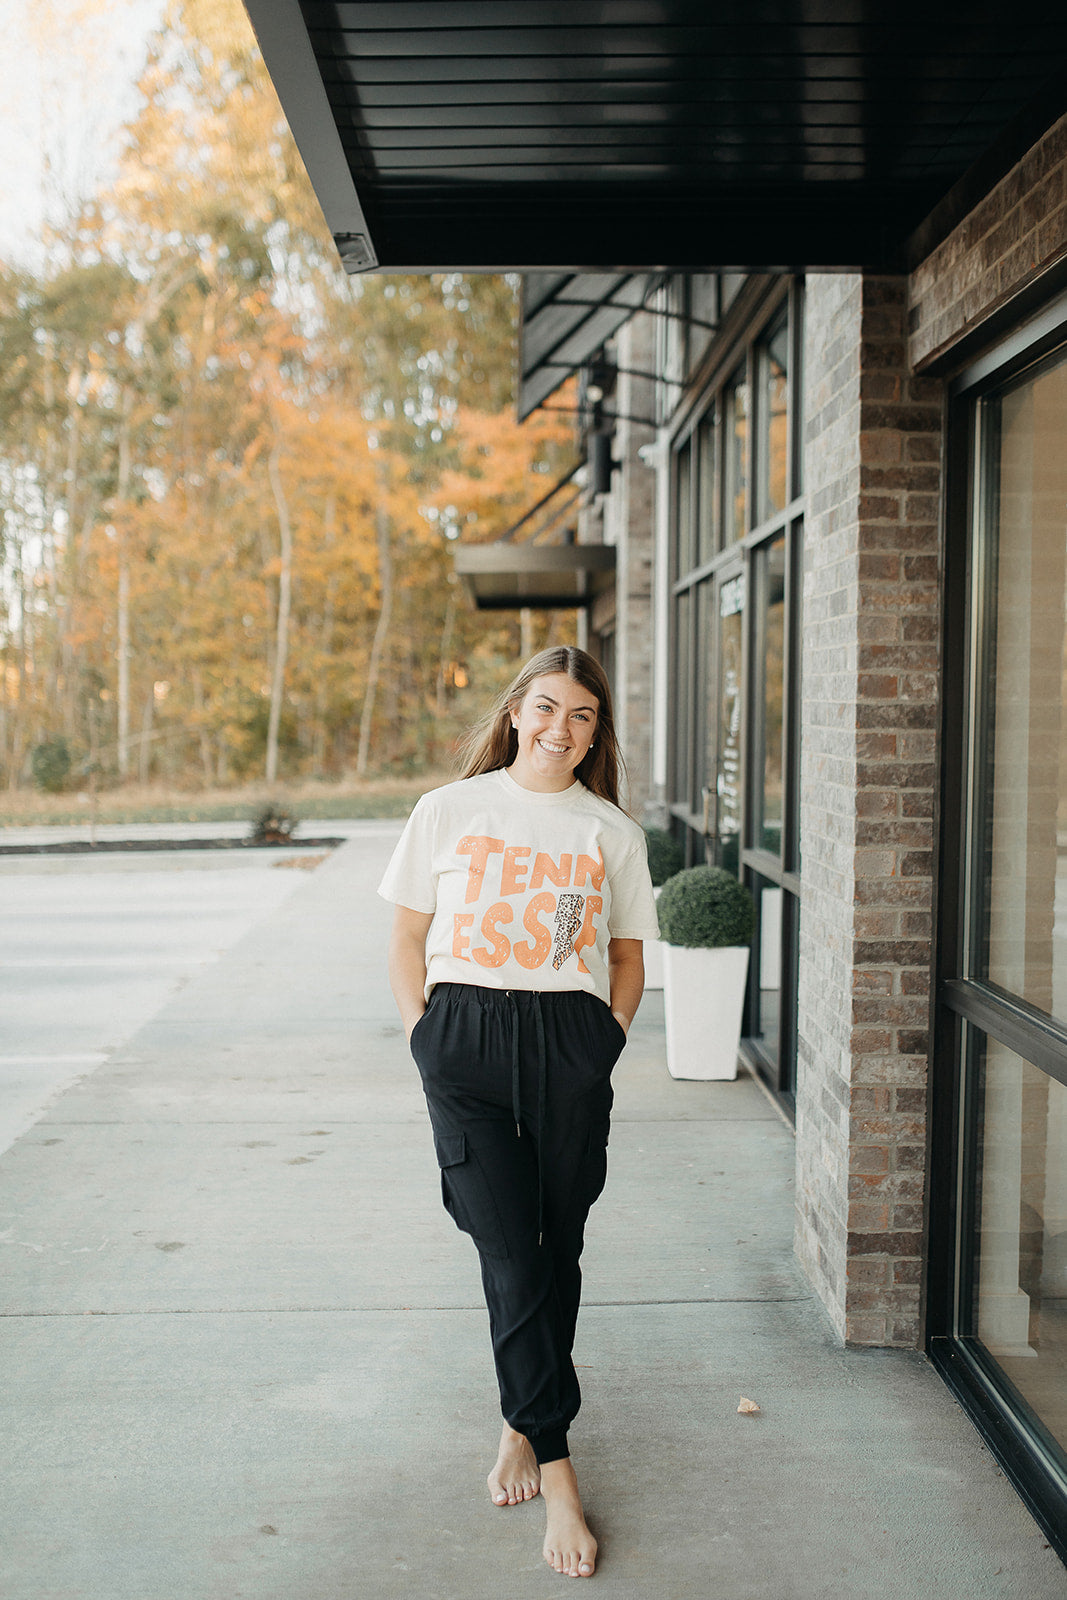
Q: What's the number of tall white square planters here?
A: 2